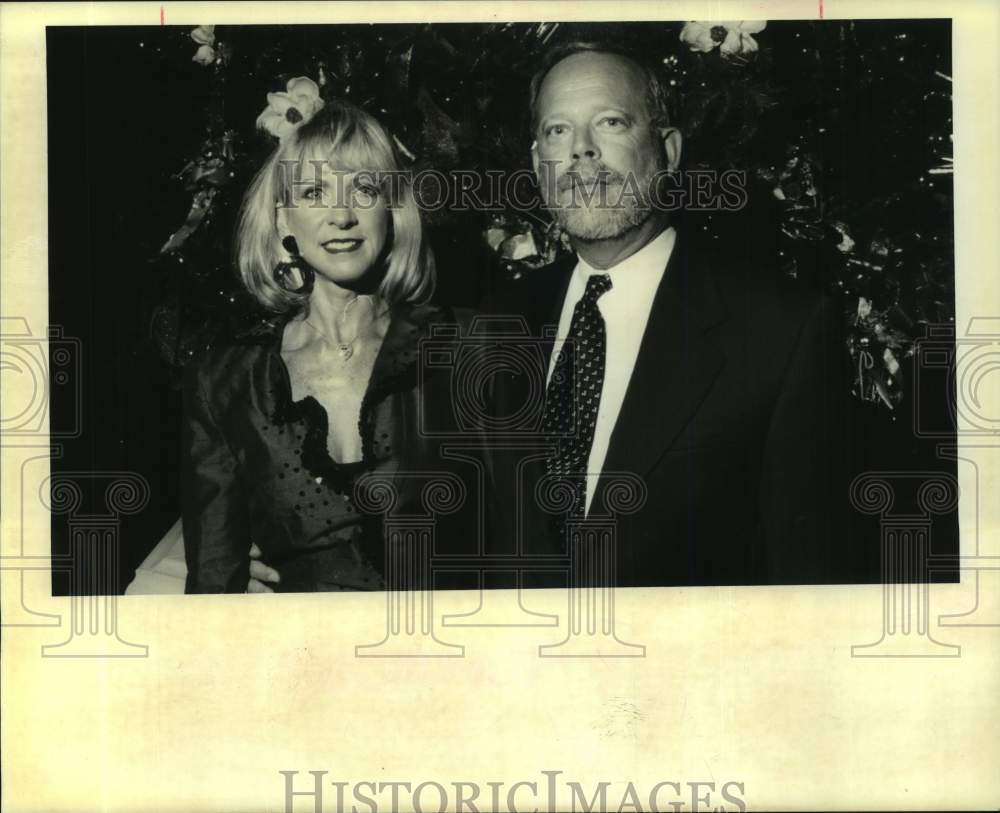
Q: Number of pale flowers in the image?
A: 3